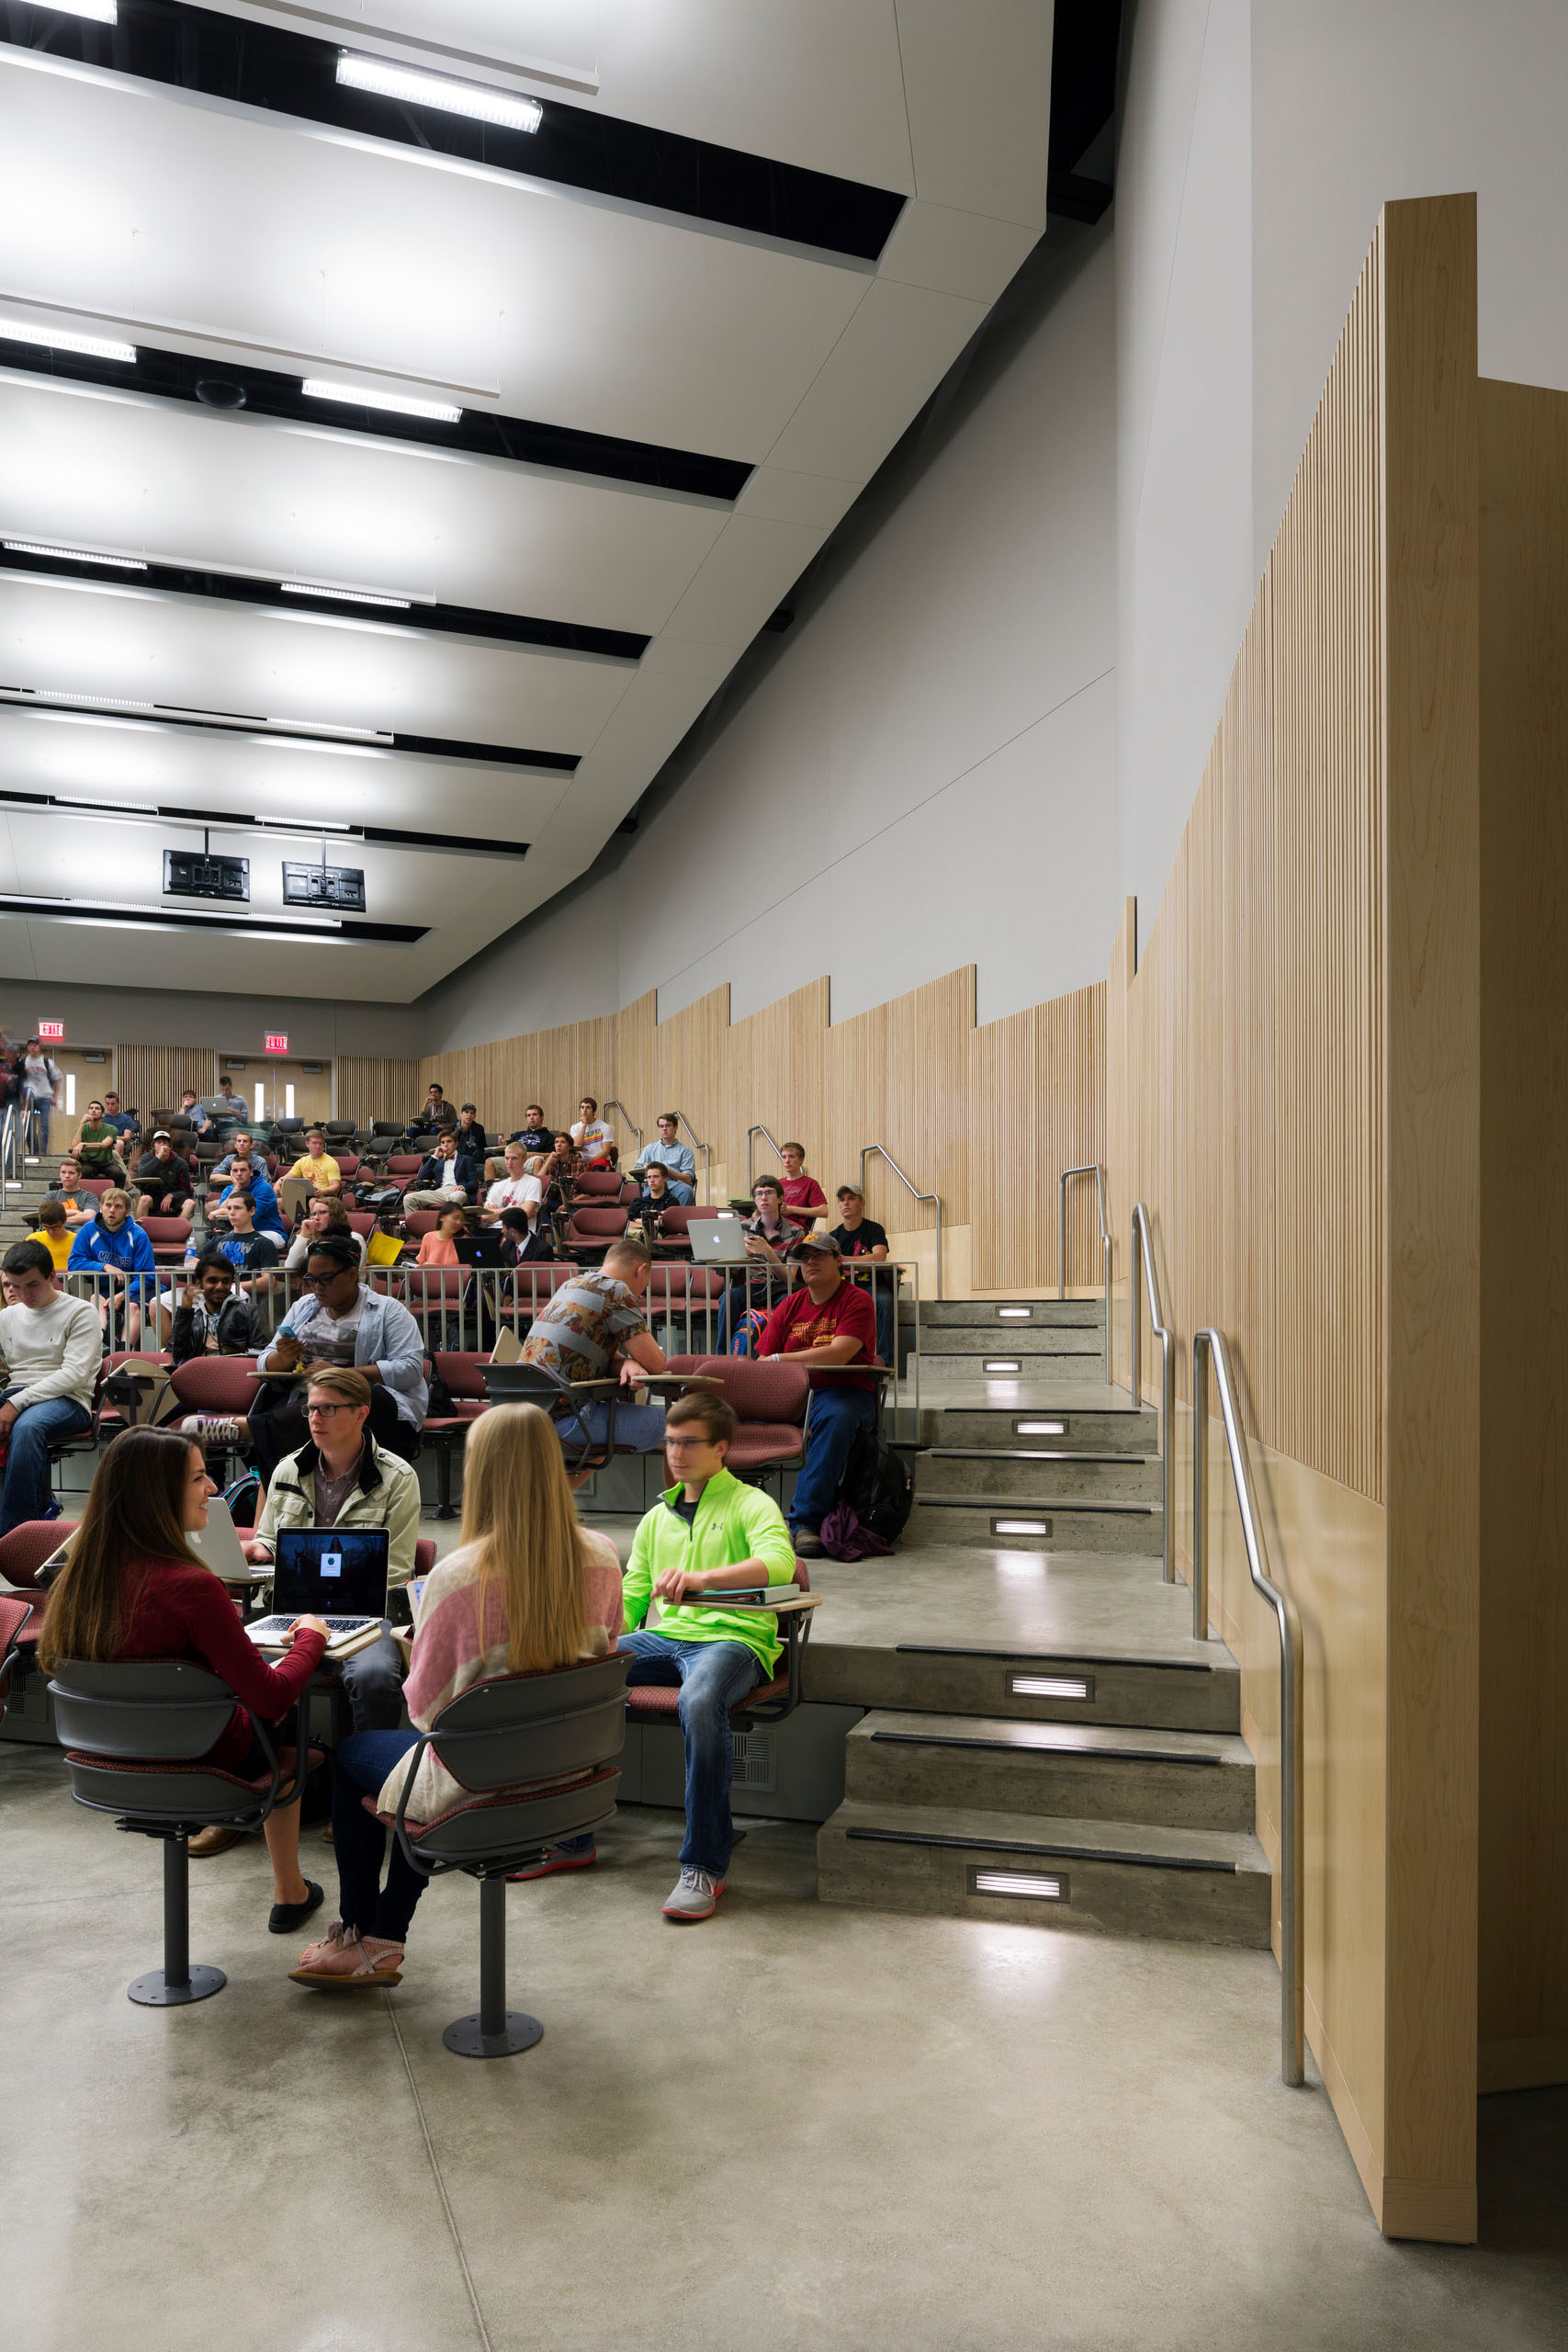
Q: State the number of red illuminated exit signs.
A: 2